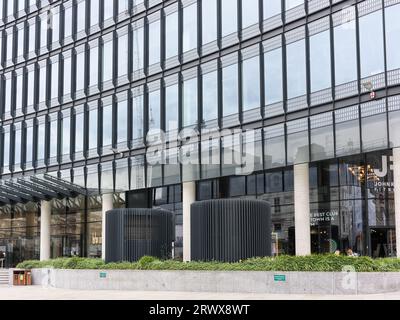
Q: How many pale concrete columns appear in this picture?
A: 5